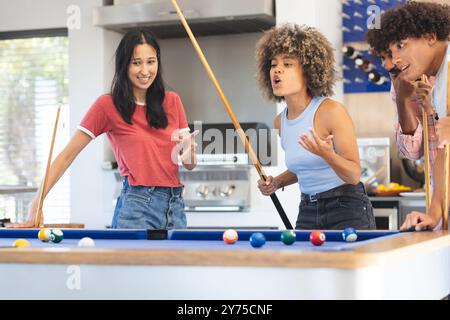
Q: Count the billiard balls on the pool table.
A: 9